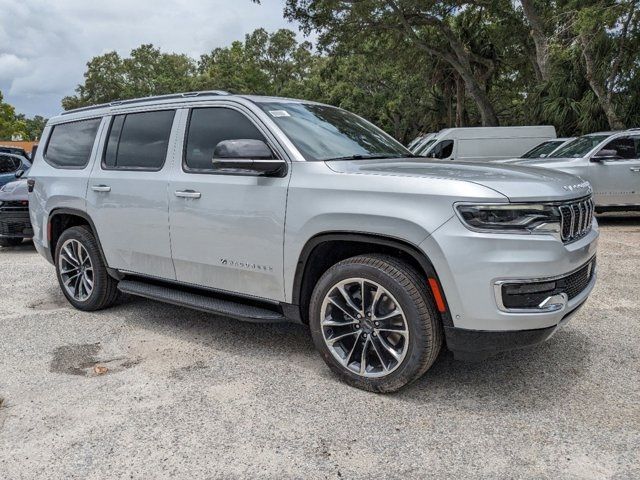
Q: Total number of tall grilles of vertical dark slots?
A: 1